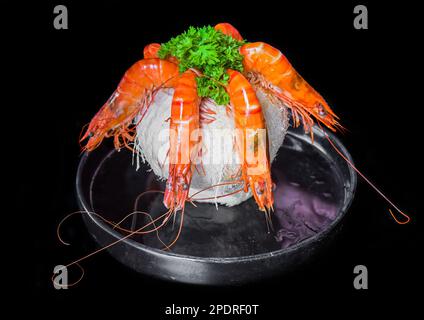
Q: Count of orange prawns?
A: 6